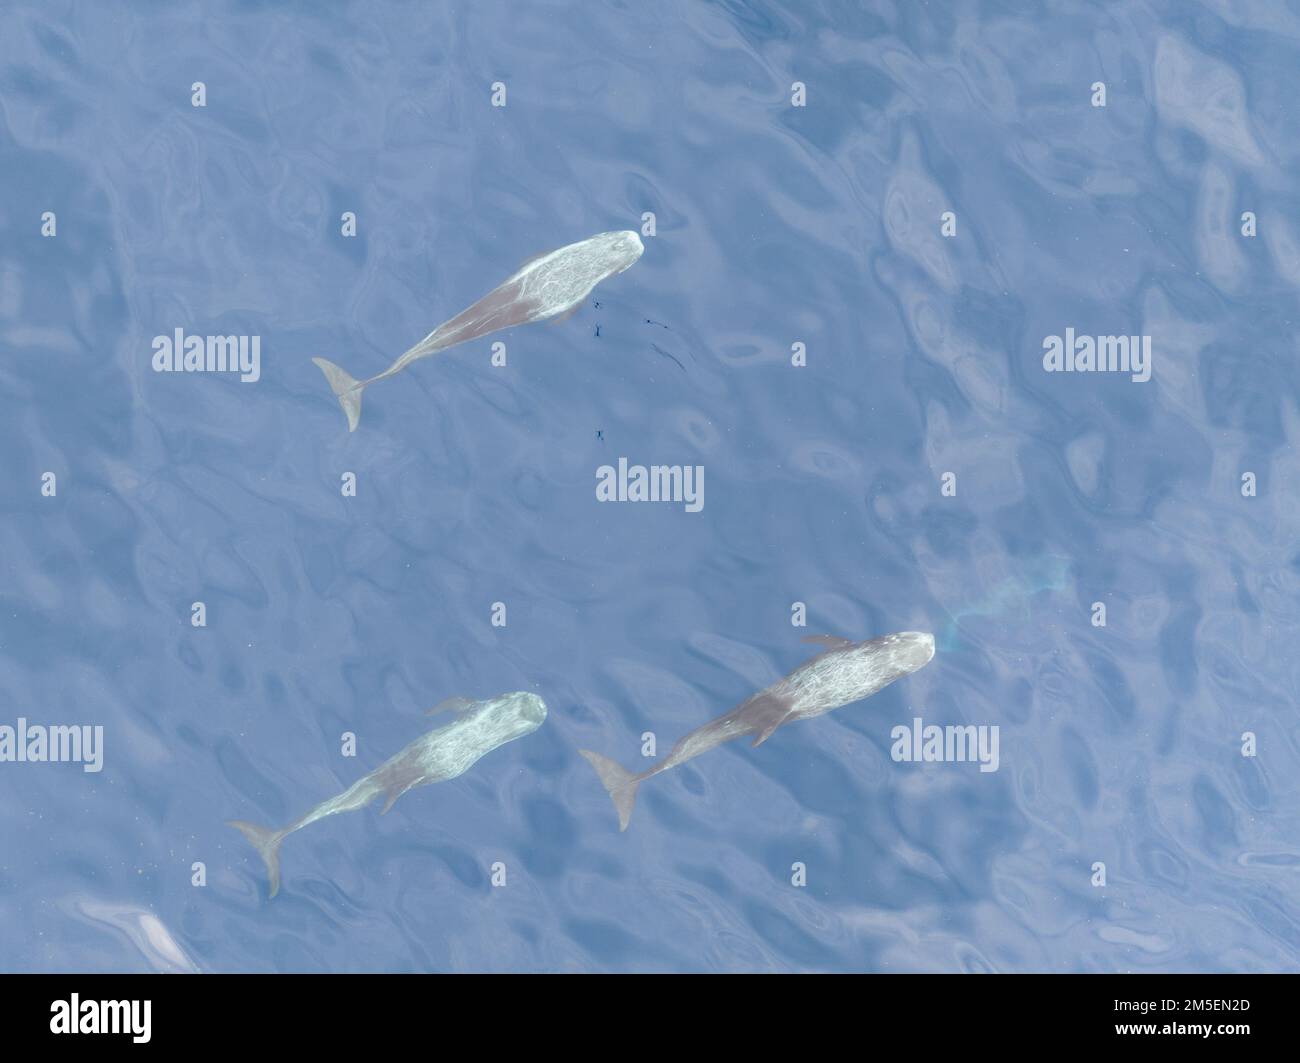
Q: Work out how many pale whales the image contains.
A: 3